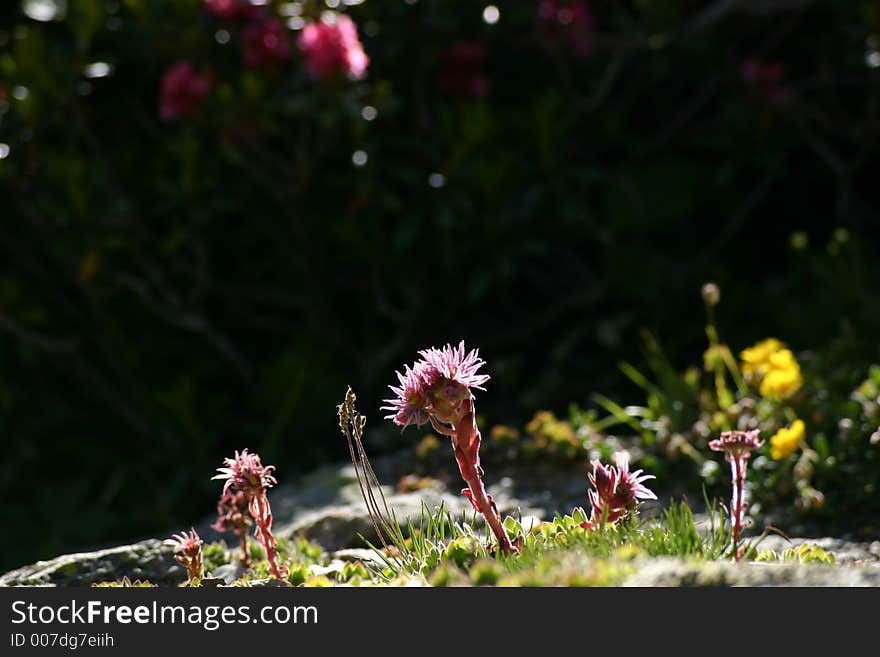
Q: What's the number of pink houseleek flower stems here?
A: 6